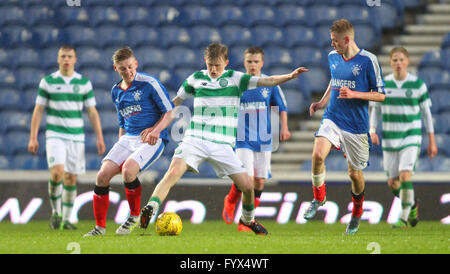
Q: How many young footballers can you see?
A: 6